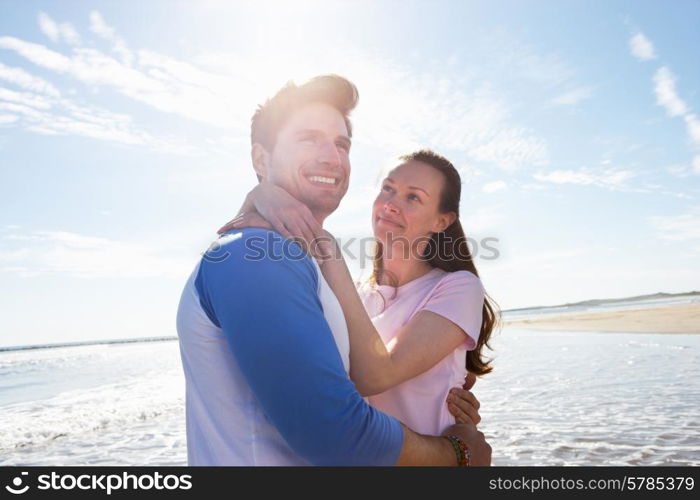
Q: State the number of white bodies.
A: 2